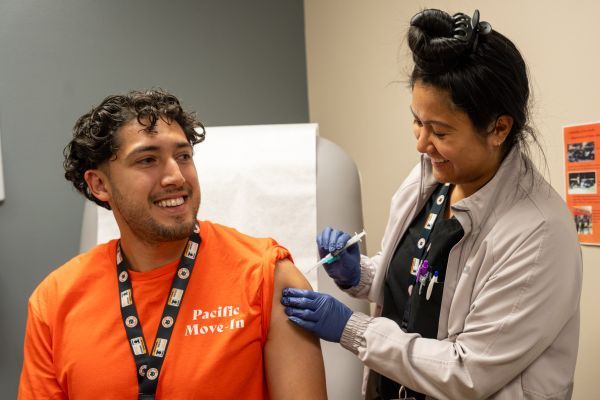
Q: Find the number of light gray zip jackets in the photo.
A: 1